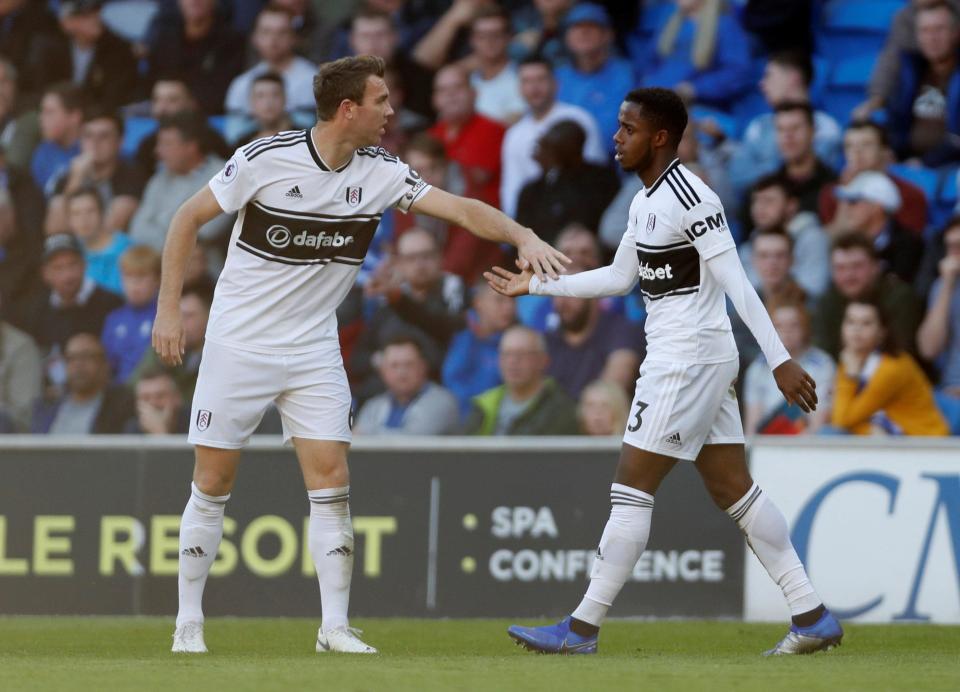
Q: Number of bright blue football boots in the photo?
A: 2